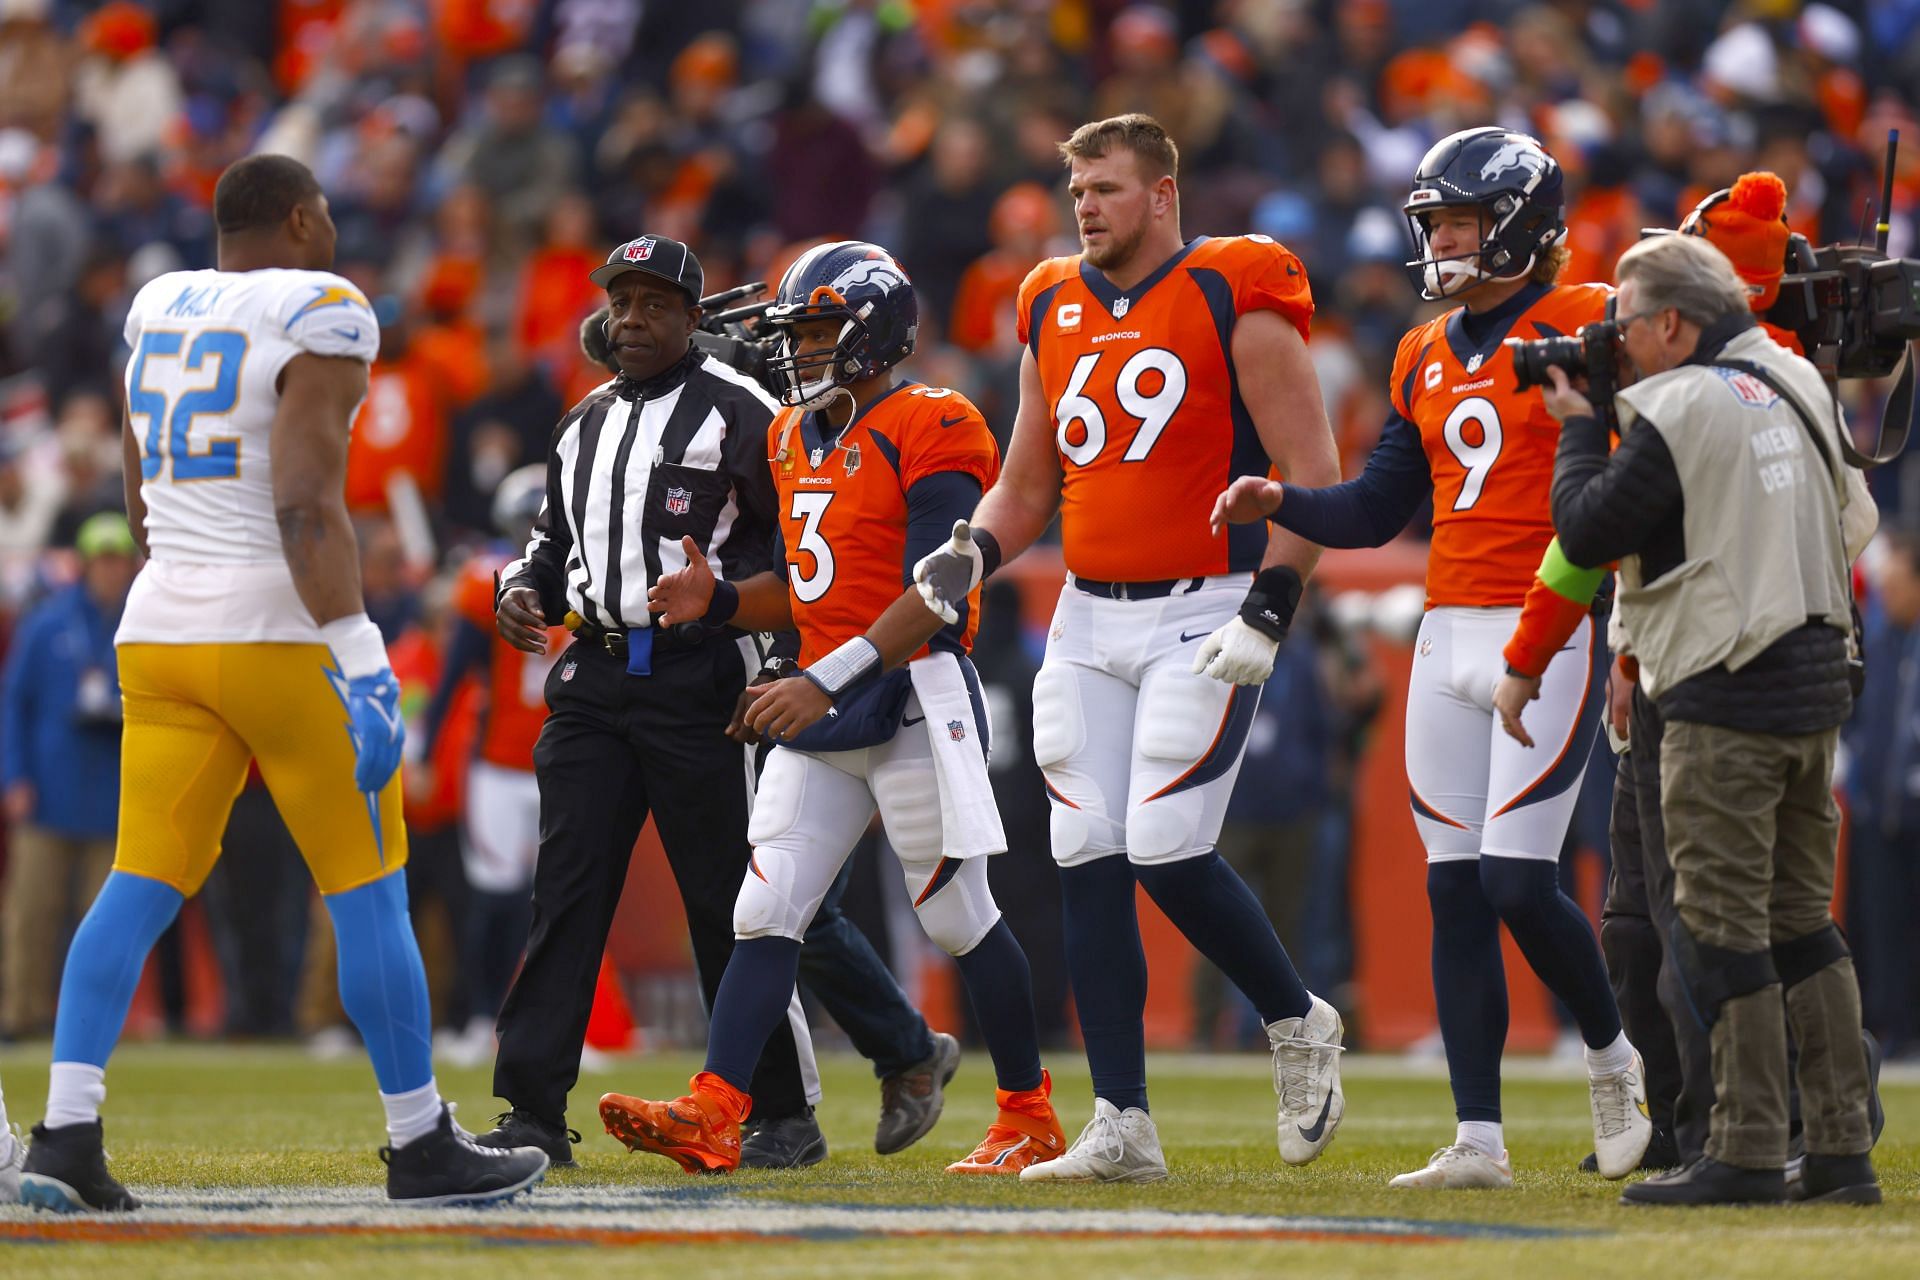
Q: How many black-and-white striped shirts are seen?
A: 1